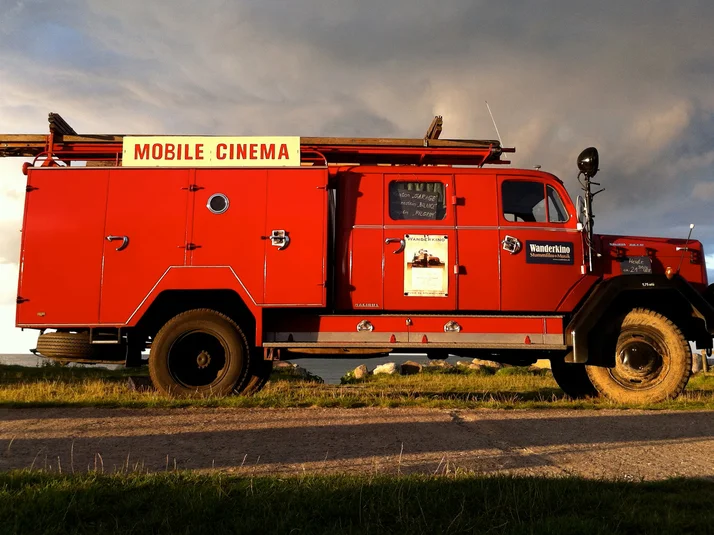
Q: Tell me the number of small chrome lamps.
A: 2